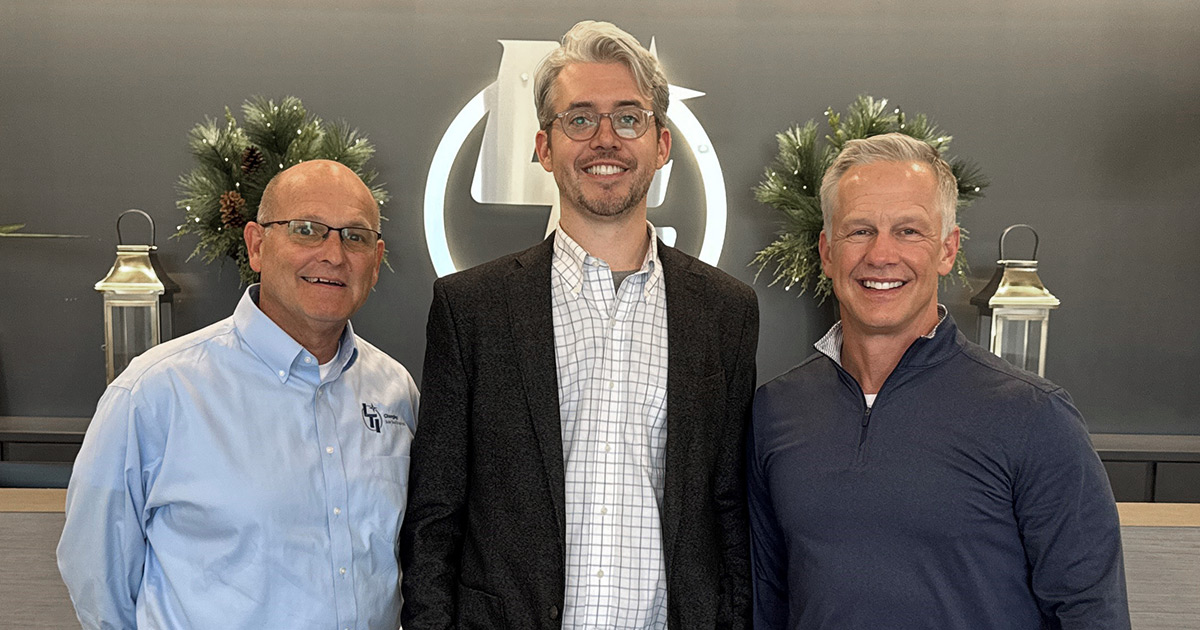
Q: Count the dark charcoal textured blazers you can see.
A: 1